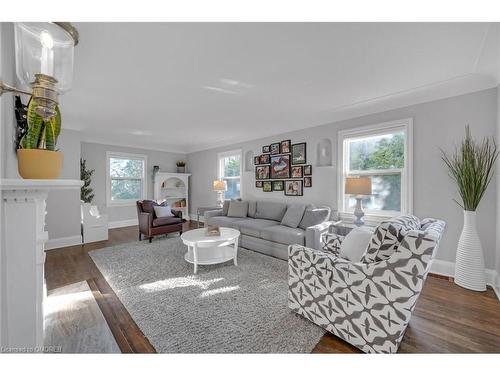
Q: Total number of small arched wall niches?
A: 2